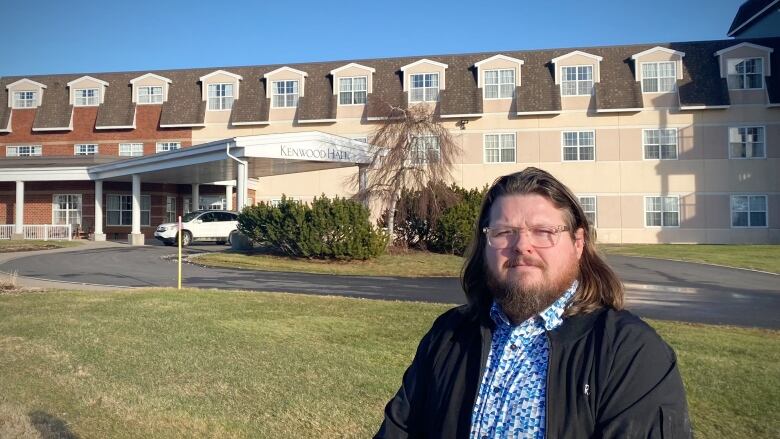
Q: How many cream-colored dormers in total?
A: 11